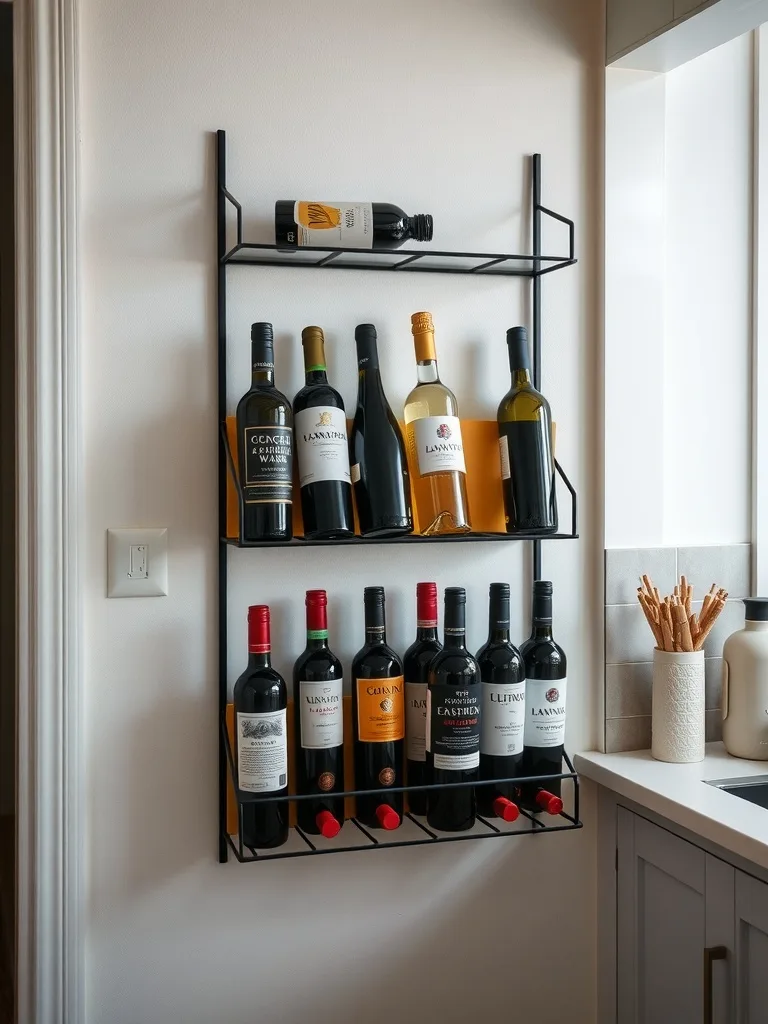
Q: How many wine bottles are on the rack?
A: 13